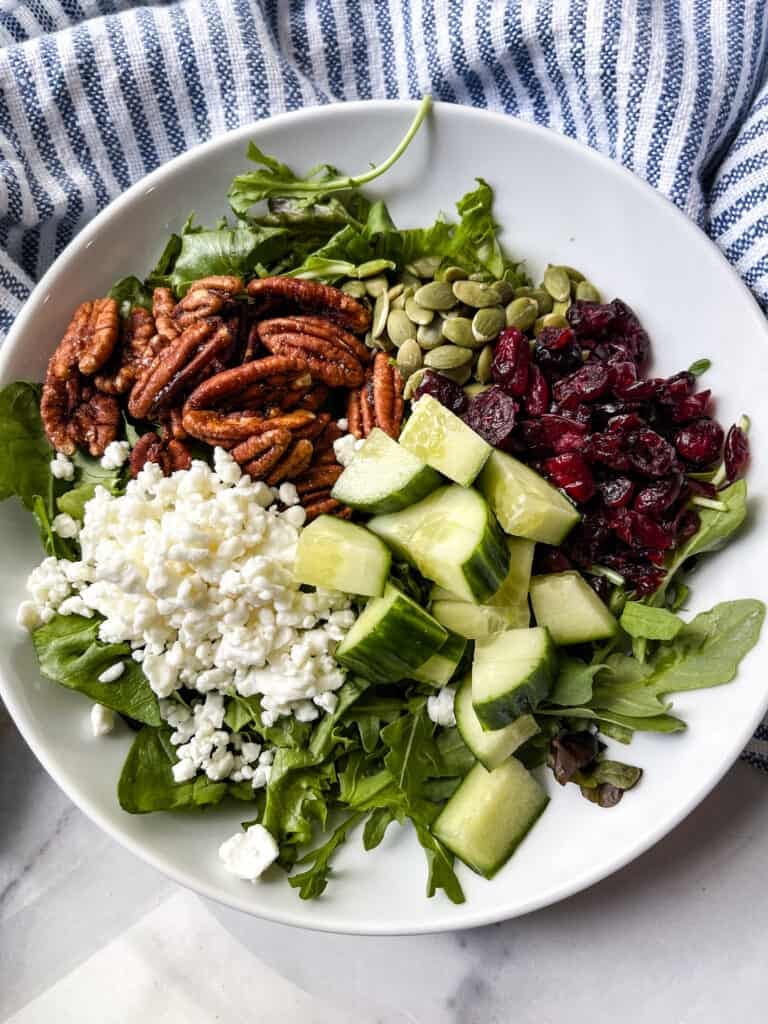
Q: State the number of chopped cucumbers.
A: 12